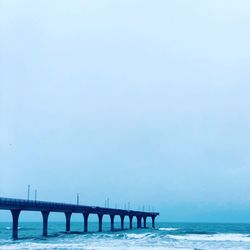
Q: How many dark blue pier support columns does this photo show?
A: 11